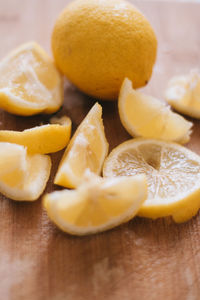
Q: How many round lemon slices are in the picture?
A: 1